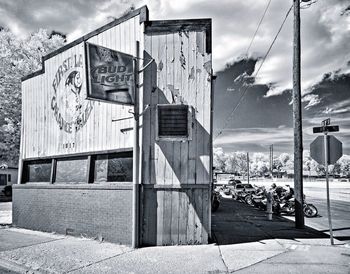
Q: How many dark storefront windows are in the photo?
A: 3